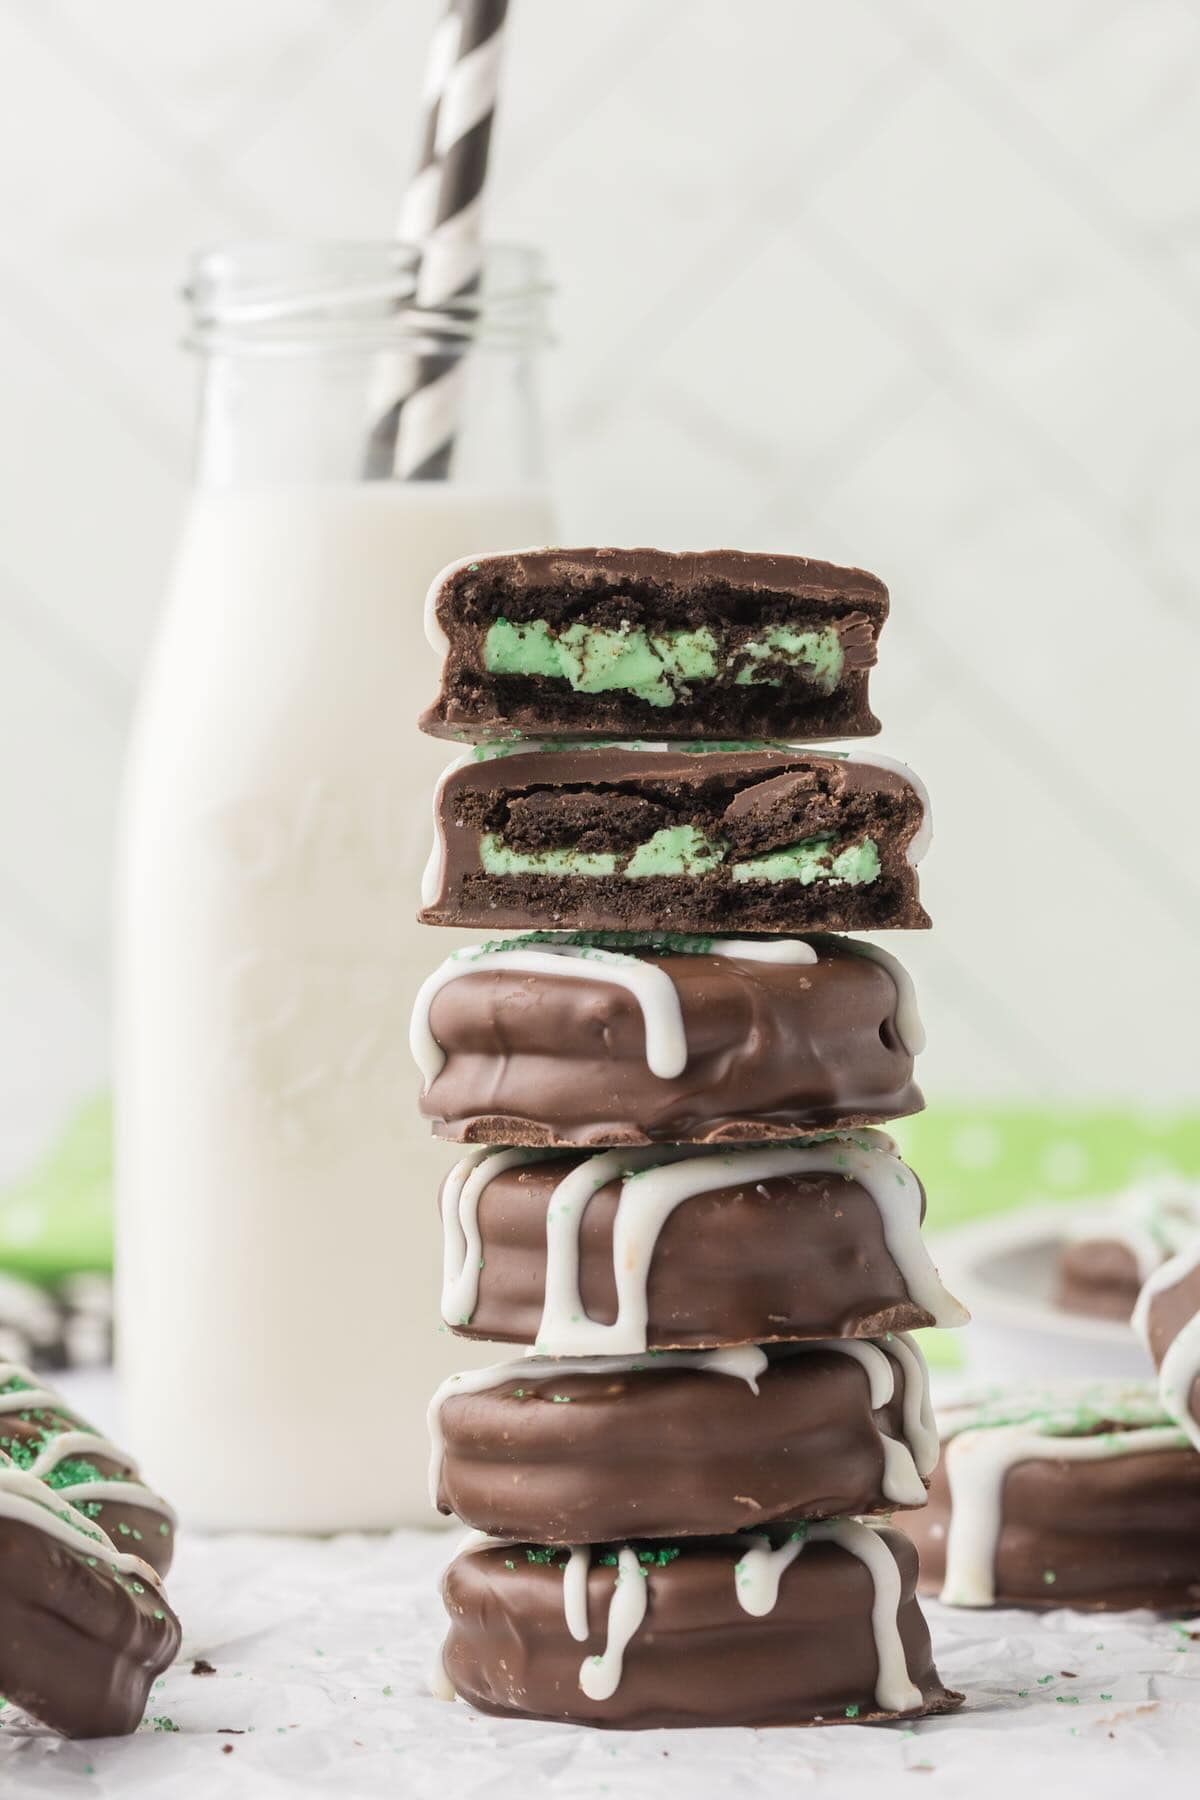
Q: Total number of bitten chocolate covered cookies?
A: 2